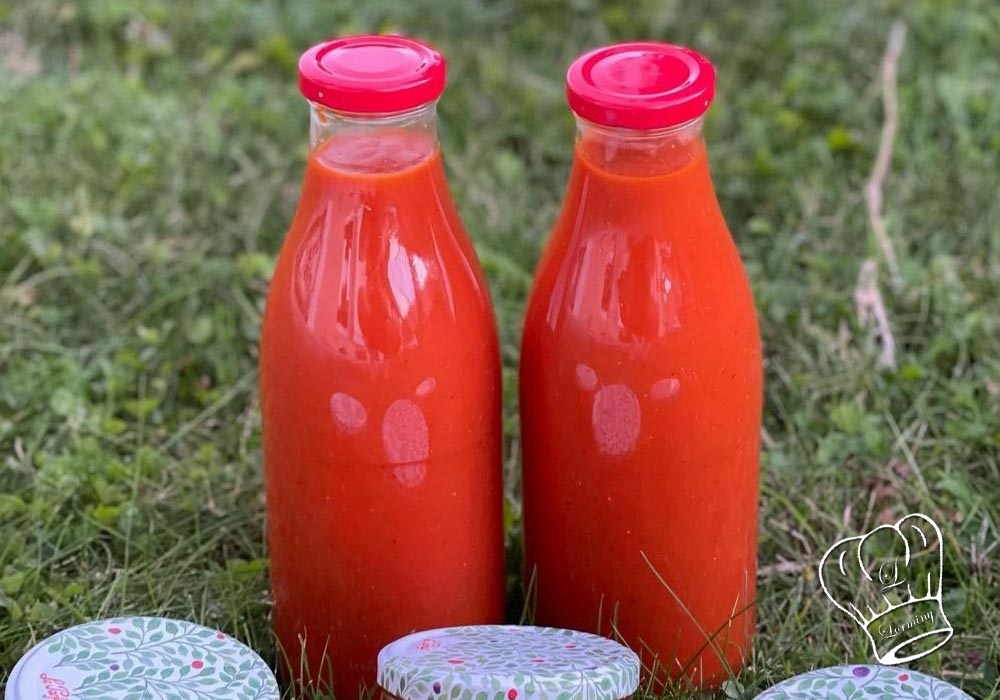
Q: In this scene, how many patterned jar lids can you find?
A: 3